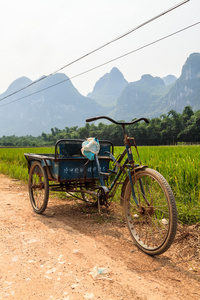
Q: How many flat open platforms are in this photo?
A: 1